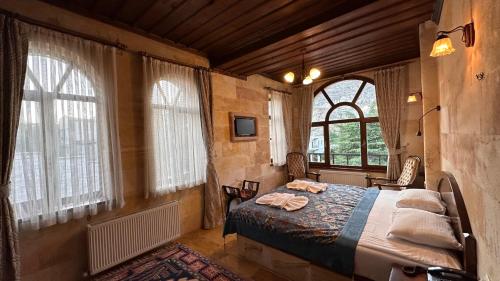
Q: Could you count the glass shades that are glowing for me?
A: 5